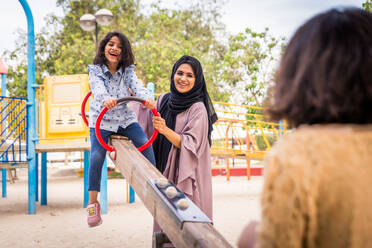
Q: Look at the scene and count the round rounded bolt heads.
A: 3